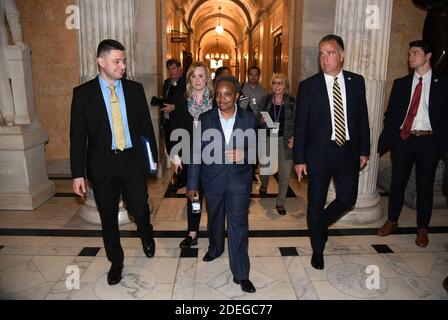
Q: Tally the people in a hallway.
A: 9